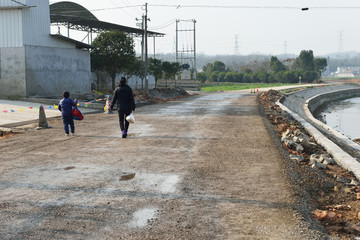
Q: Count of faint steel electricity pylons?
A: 3